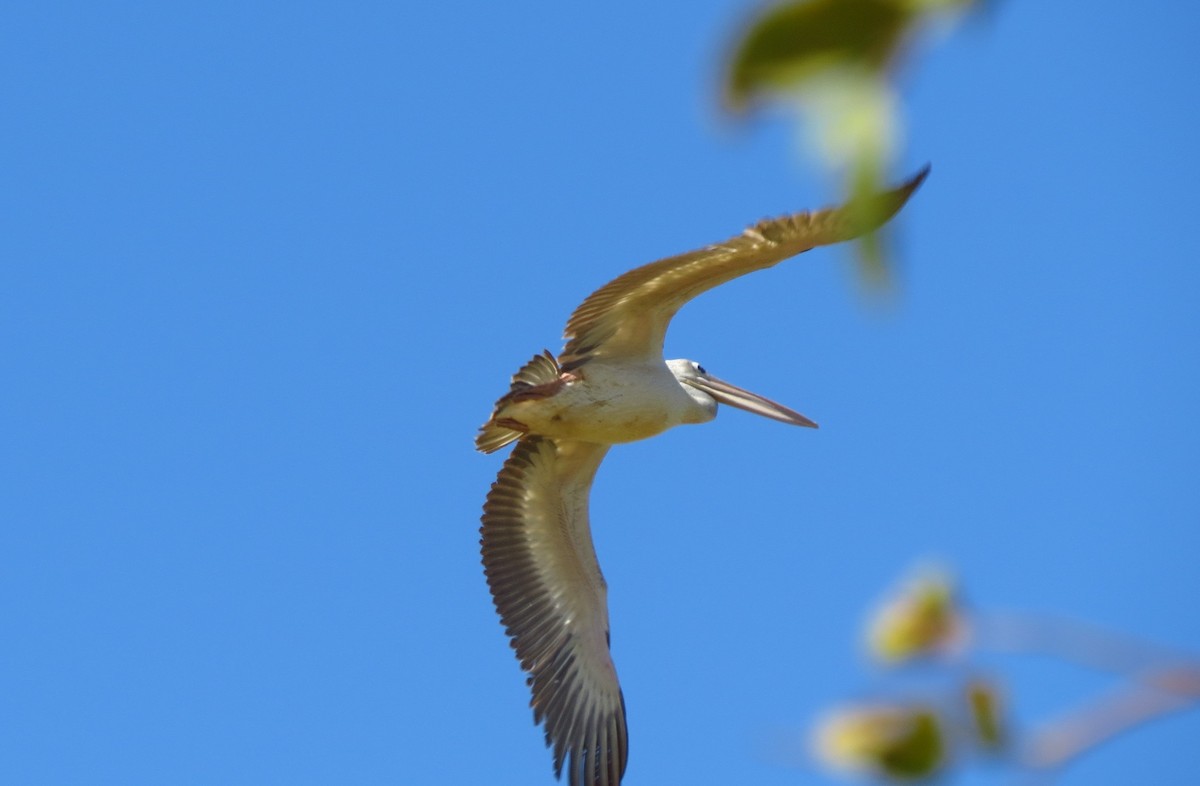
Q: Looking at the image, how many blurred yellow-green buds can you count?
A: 3